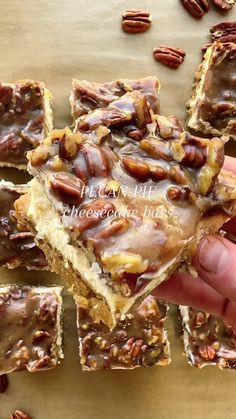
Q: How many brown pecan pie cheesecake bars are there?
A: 8